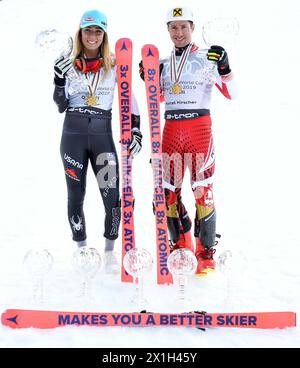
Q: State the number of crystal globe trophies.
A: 7